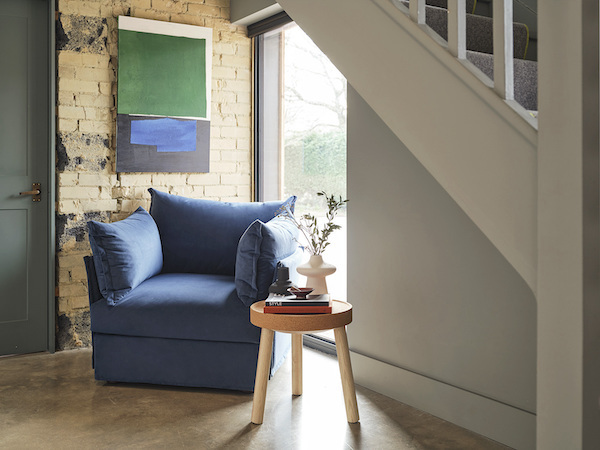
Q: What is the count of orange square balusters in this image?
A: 0